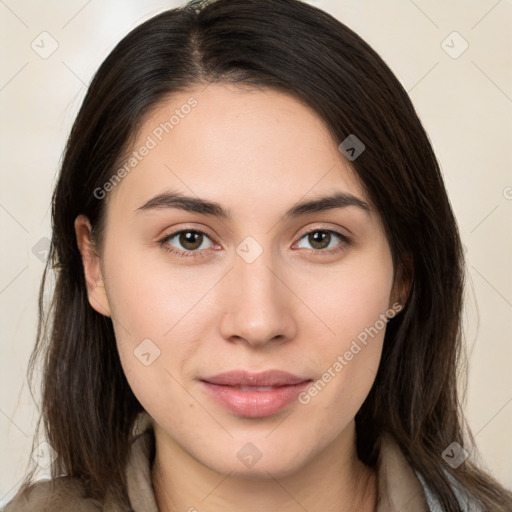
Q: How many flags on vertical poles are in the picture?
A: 0